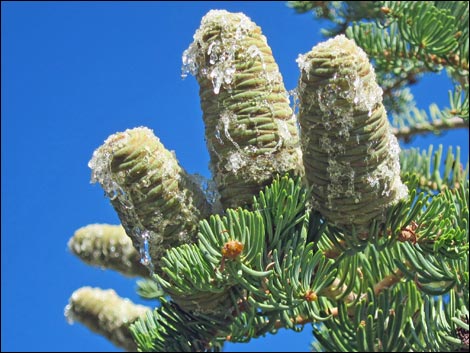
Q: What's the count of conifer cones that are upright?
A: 3